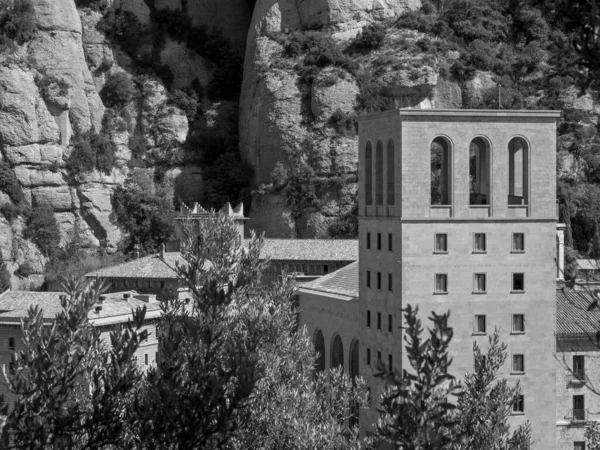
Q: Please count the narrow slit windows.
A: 12